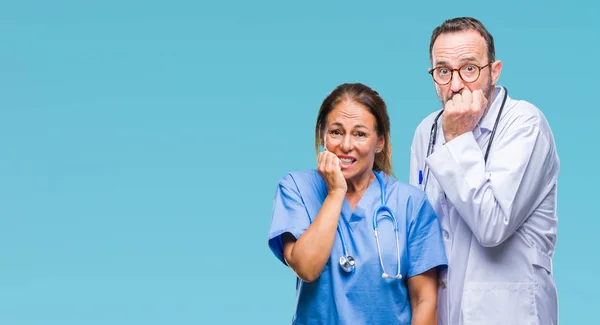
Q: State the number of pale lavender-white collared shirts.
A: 1